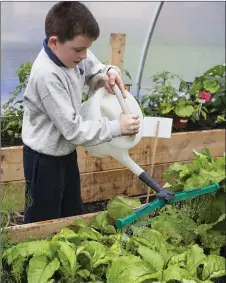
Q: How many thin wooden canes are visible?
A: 1